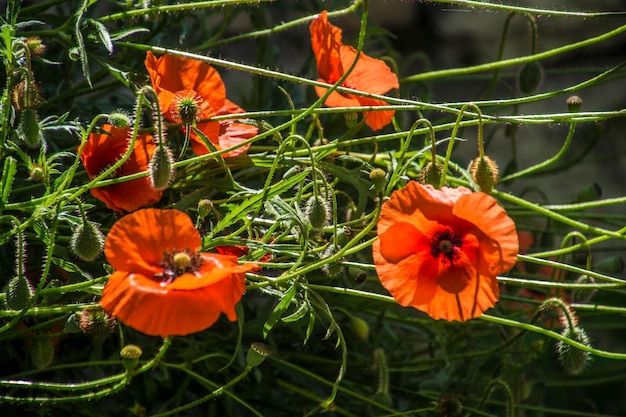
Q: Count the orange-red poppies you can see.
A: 5